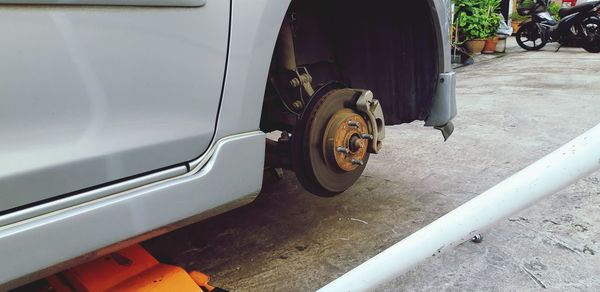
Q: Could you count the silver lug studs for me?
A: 4